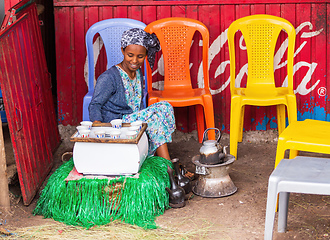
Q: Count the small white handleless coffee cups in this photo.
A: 9